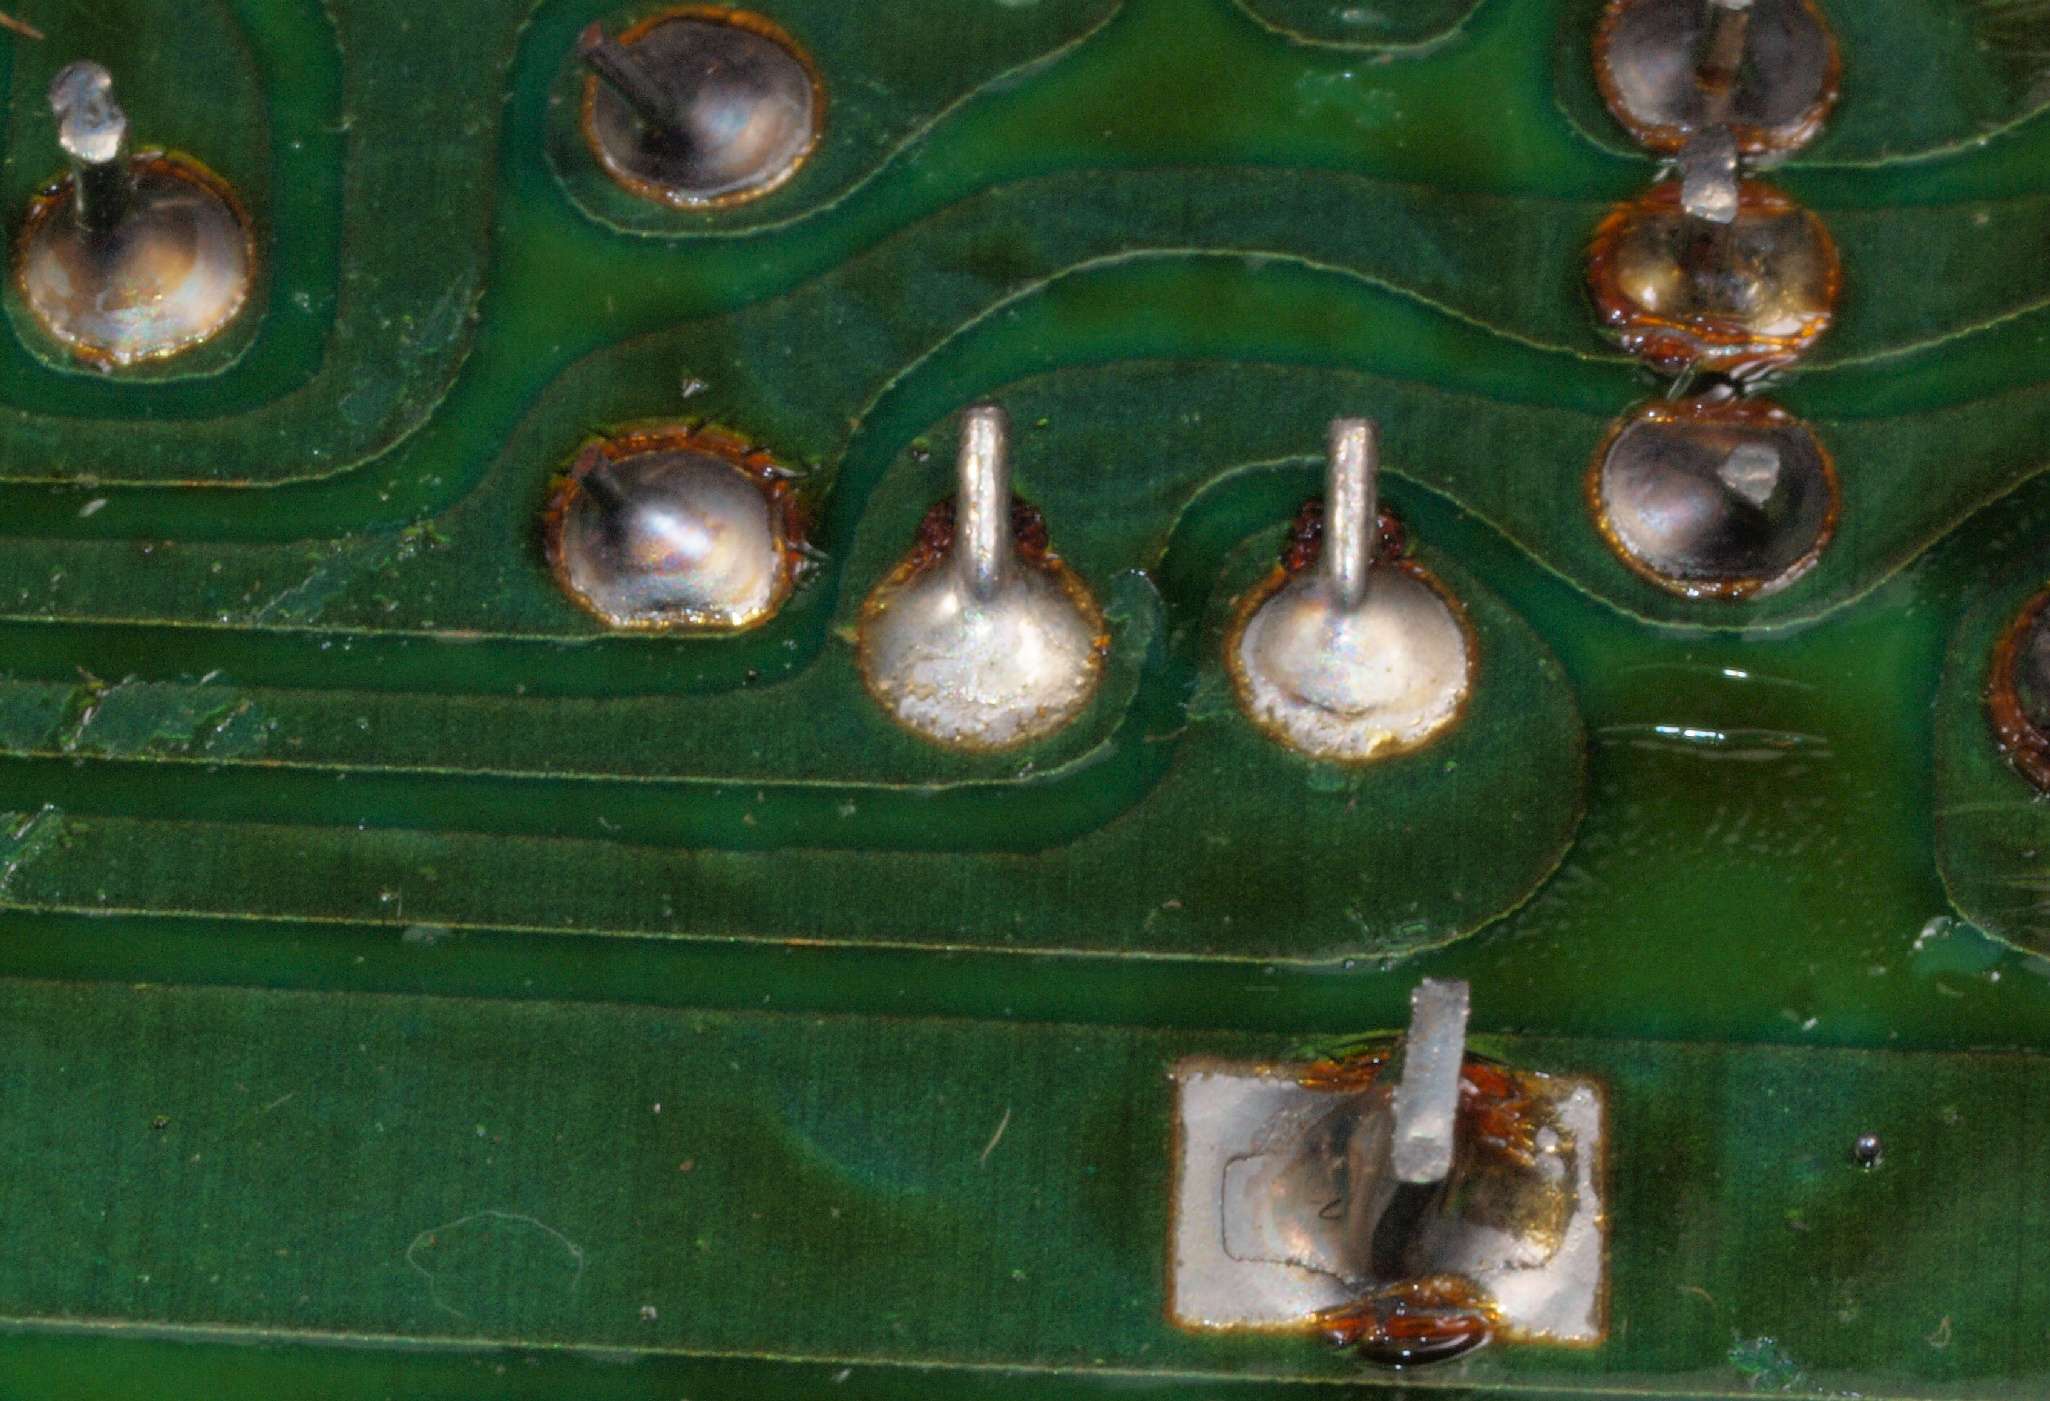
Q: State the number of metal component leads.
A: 9